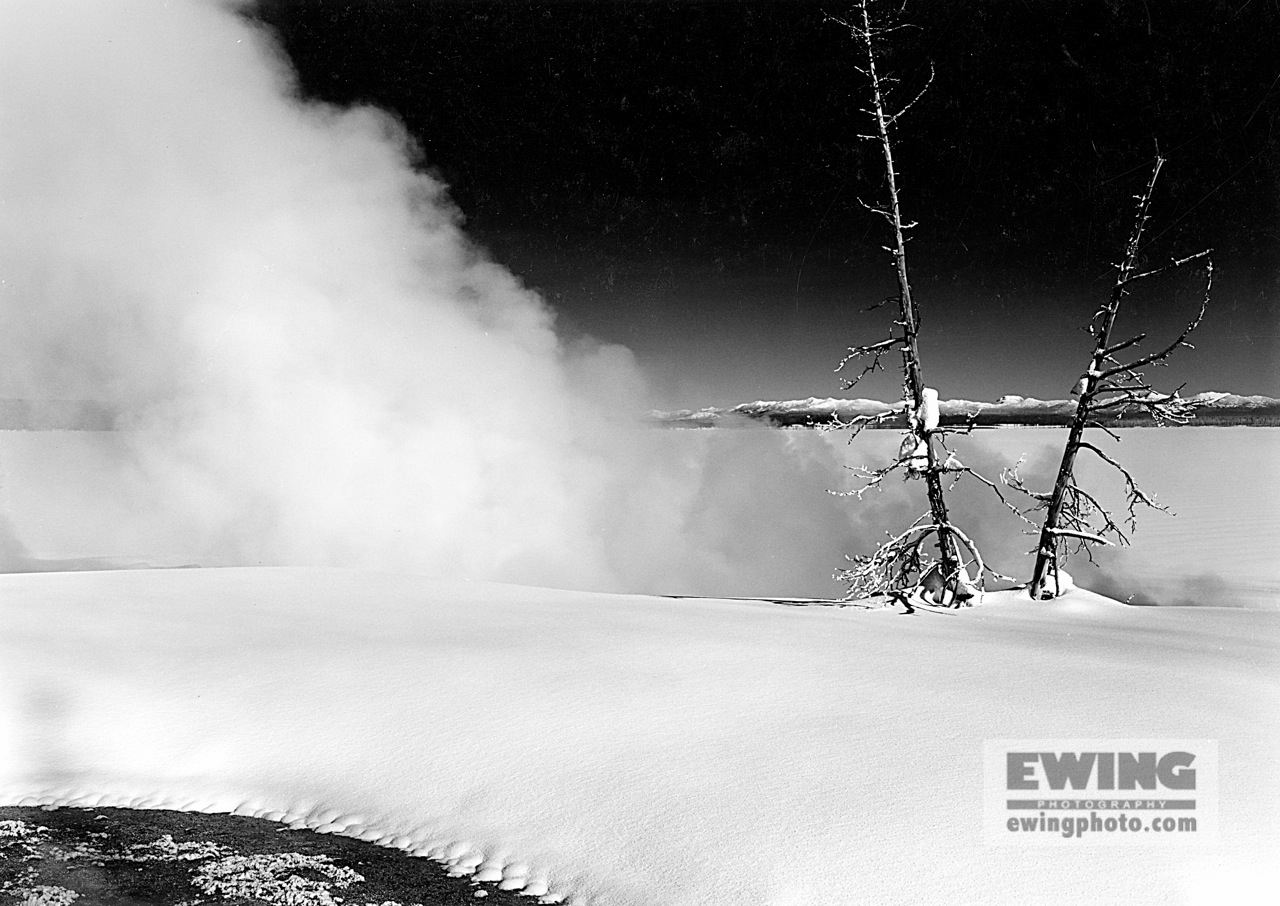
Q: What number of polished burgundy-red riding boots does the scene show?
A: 0